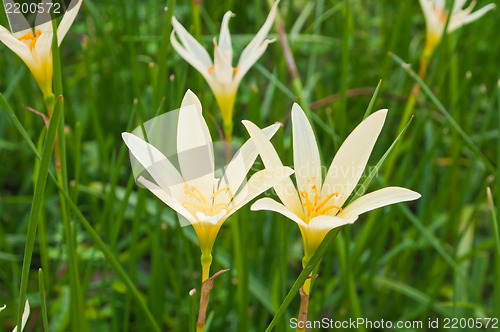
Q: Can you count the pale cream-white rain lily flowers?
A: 5